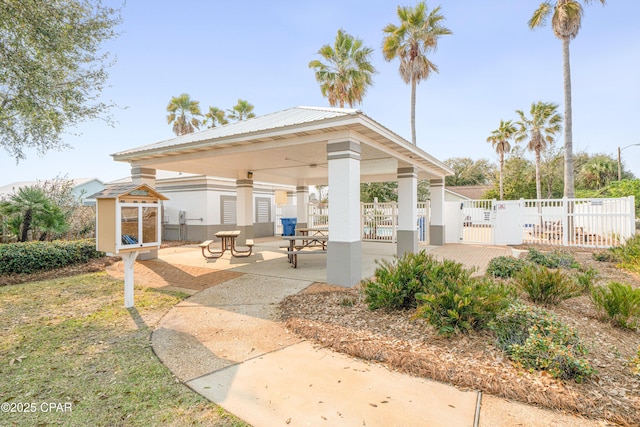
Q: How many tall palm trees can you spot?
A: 8